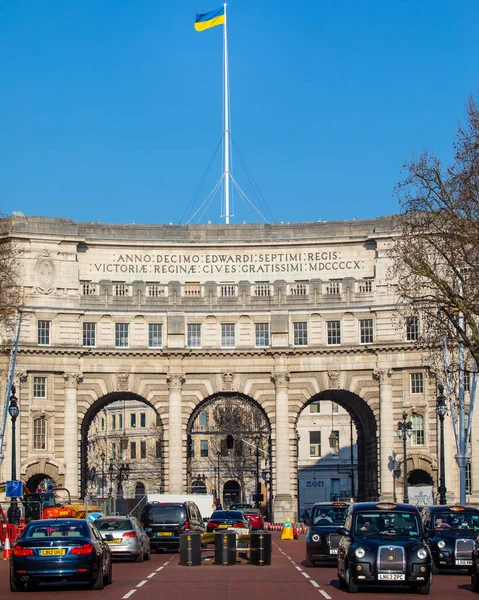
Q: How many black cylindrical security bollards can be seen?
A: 3